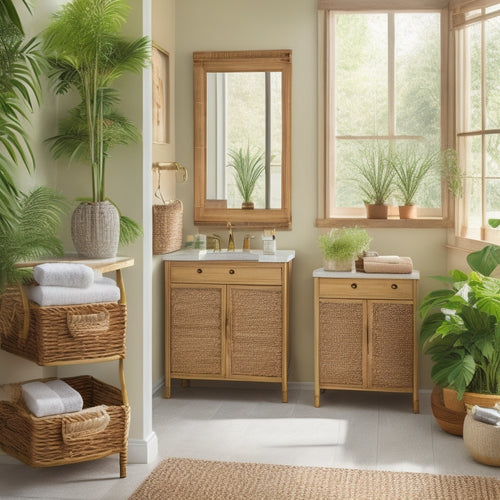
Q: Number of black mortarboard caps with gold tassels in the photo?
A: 0